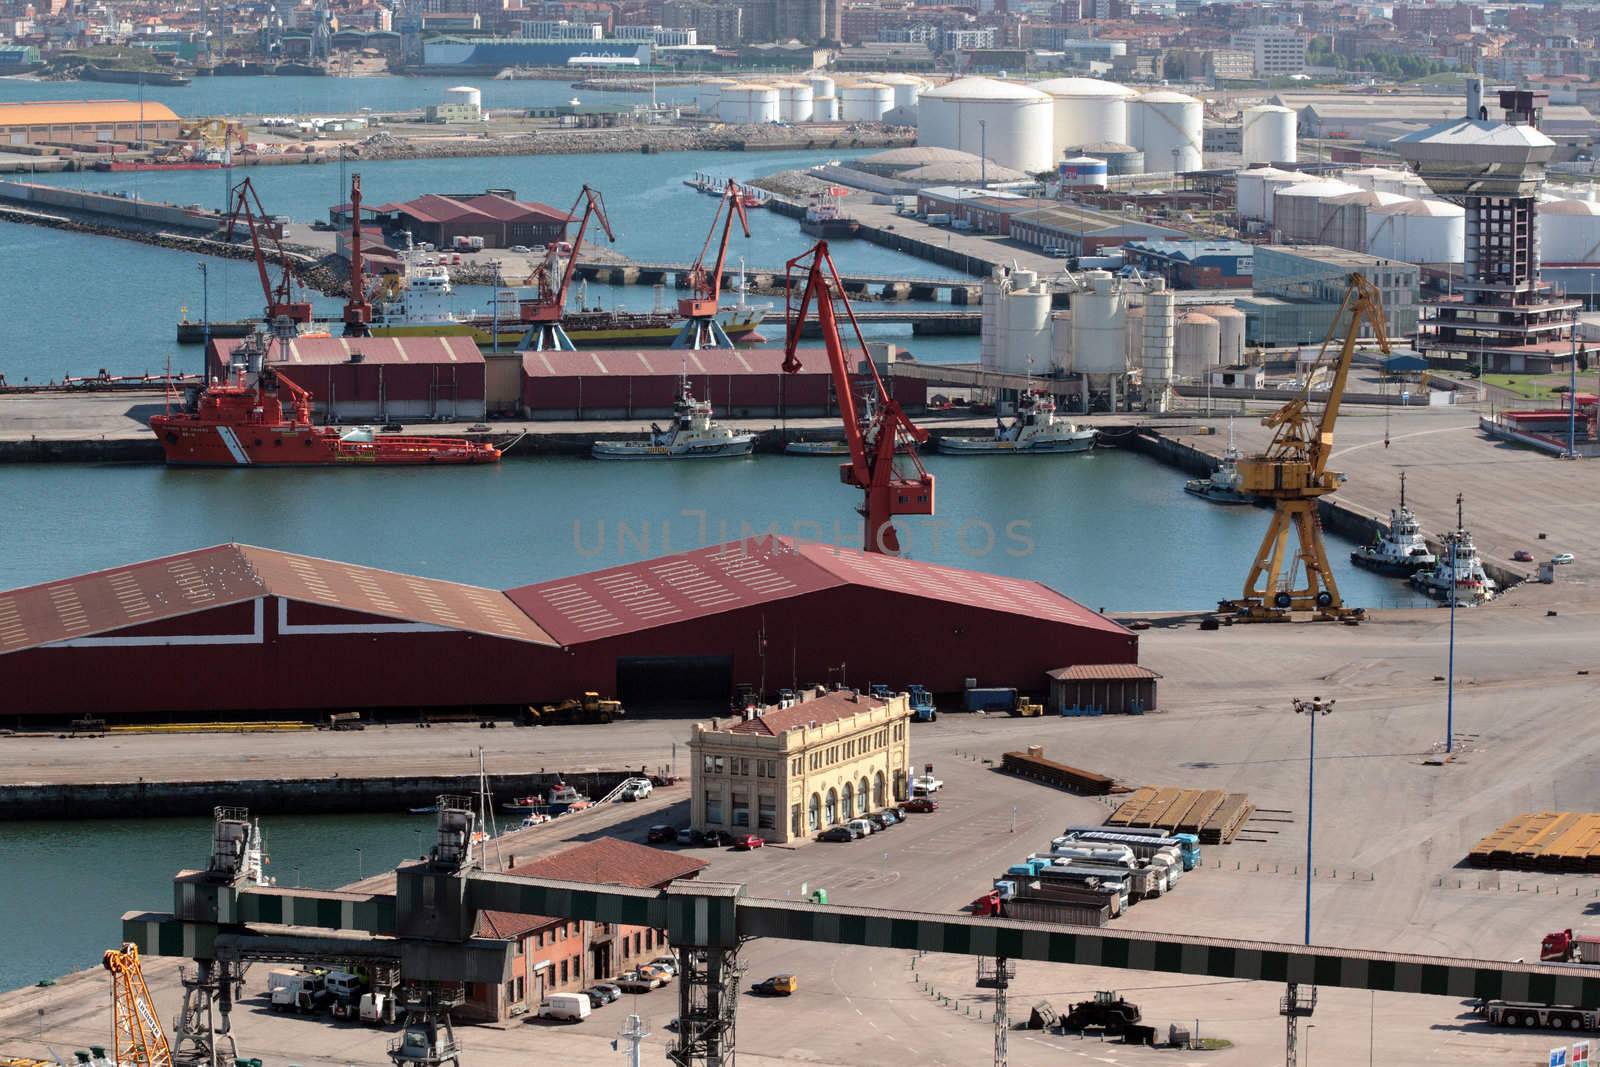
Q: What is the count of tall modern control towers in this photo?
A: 1